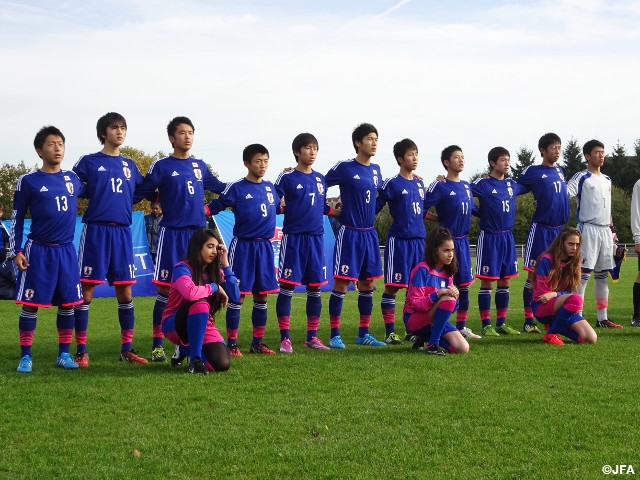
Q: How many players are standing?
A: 11